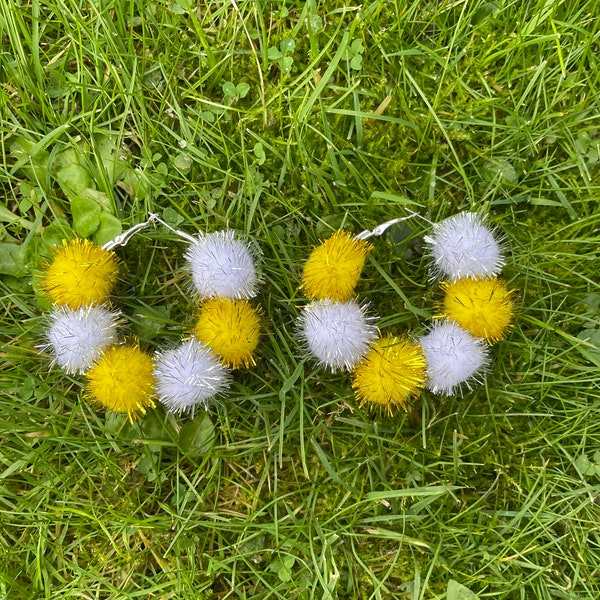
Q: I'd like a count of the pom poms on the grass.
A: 12